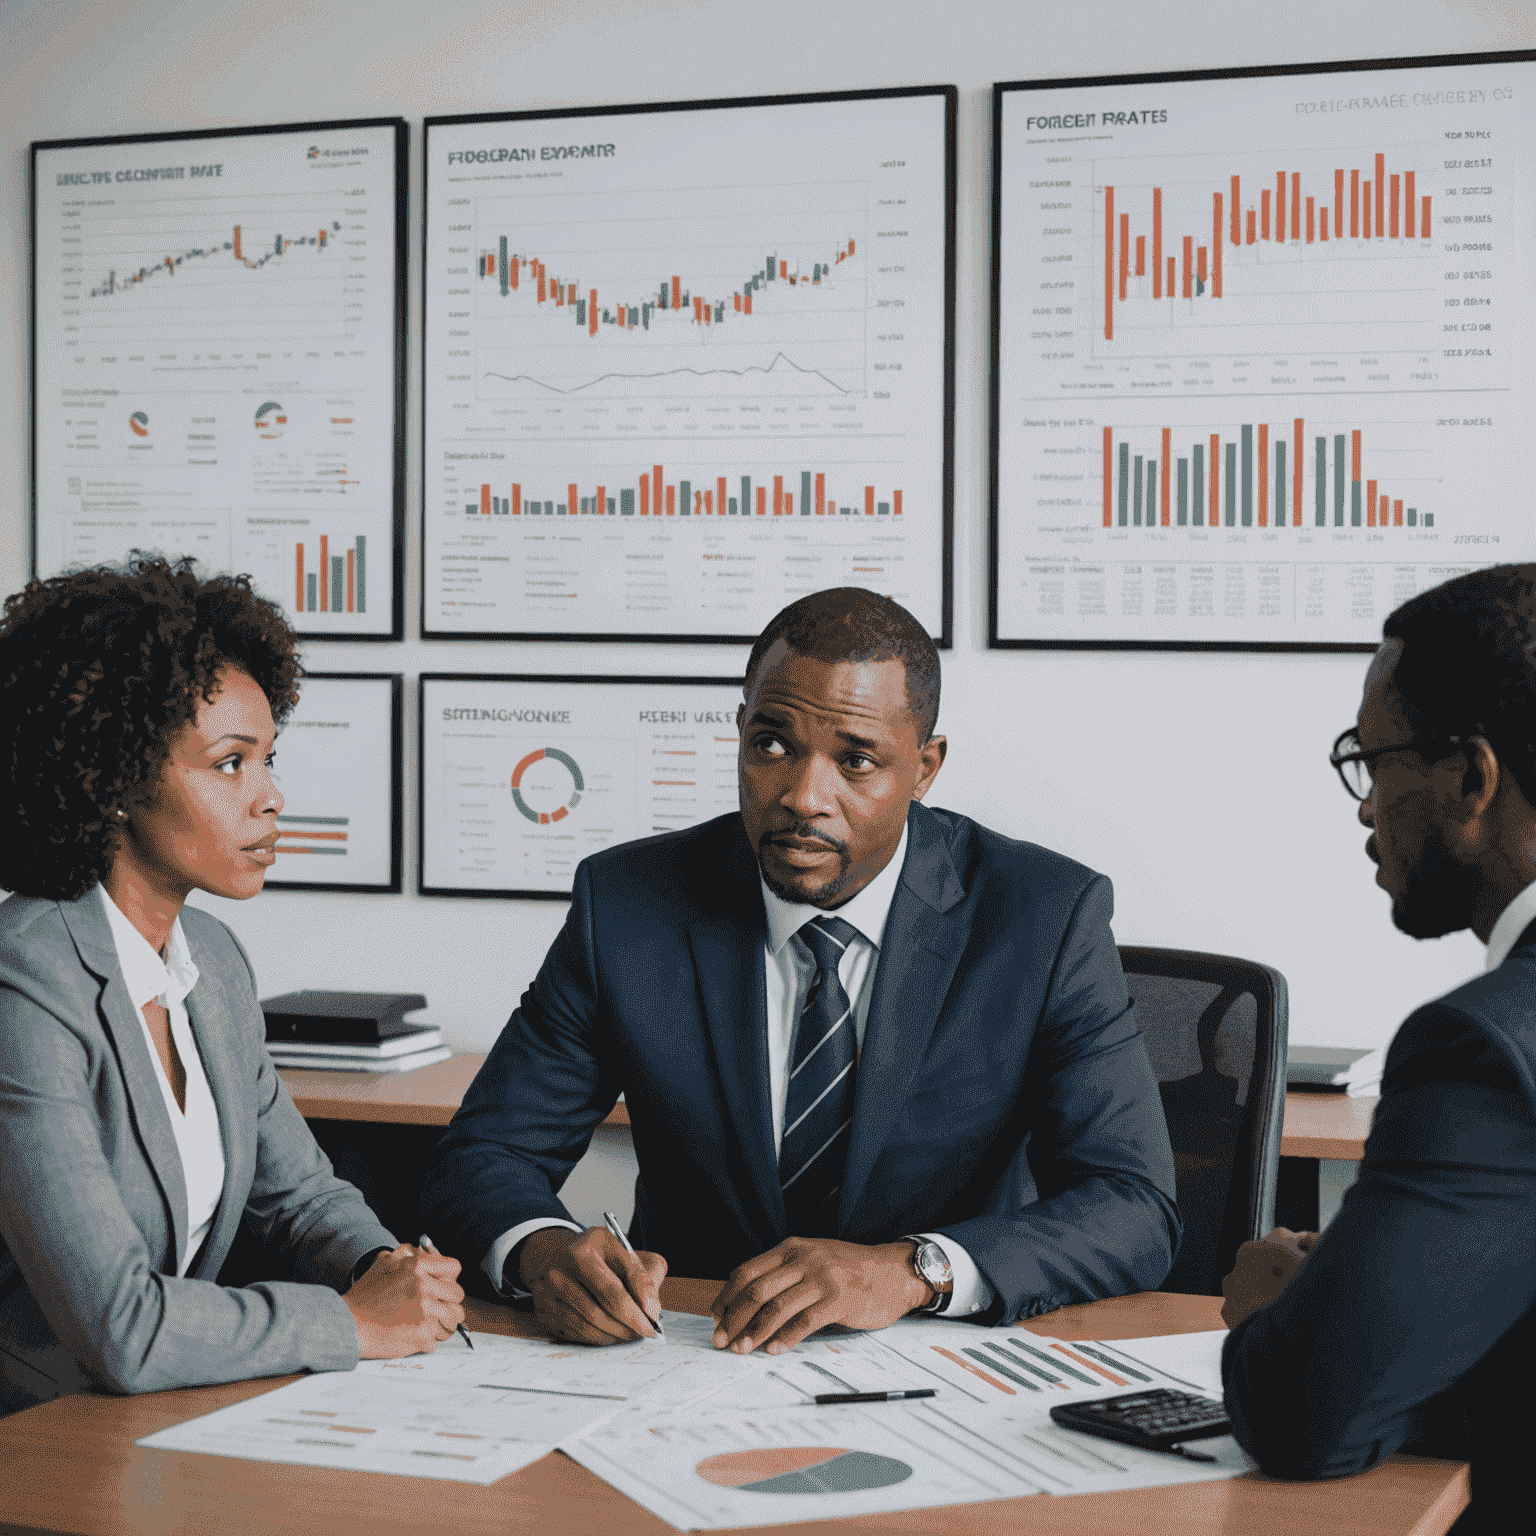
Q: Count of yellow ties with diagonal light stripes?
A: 0